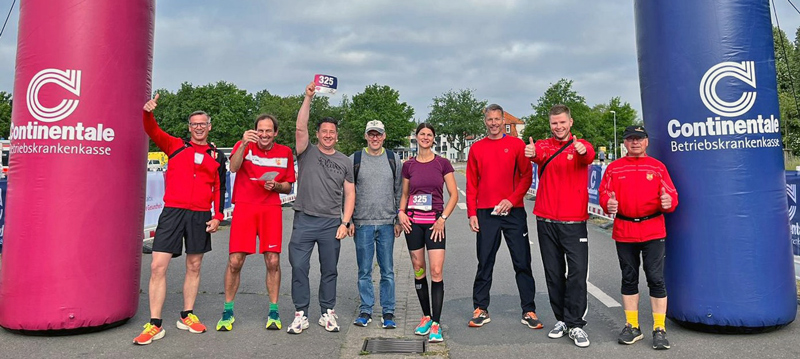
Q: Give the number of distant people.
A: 1